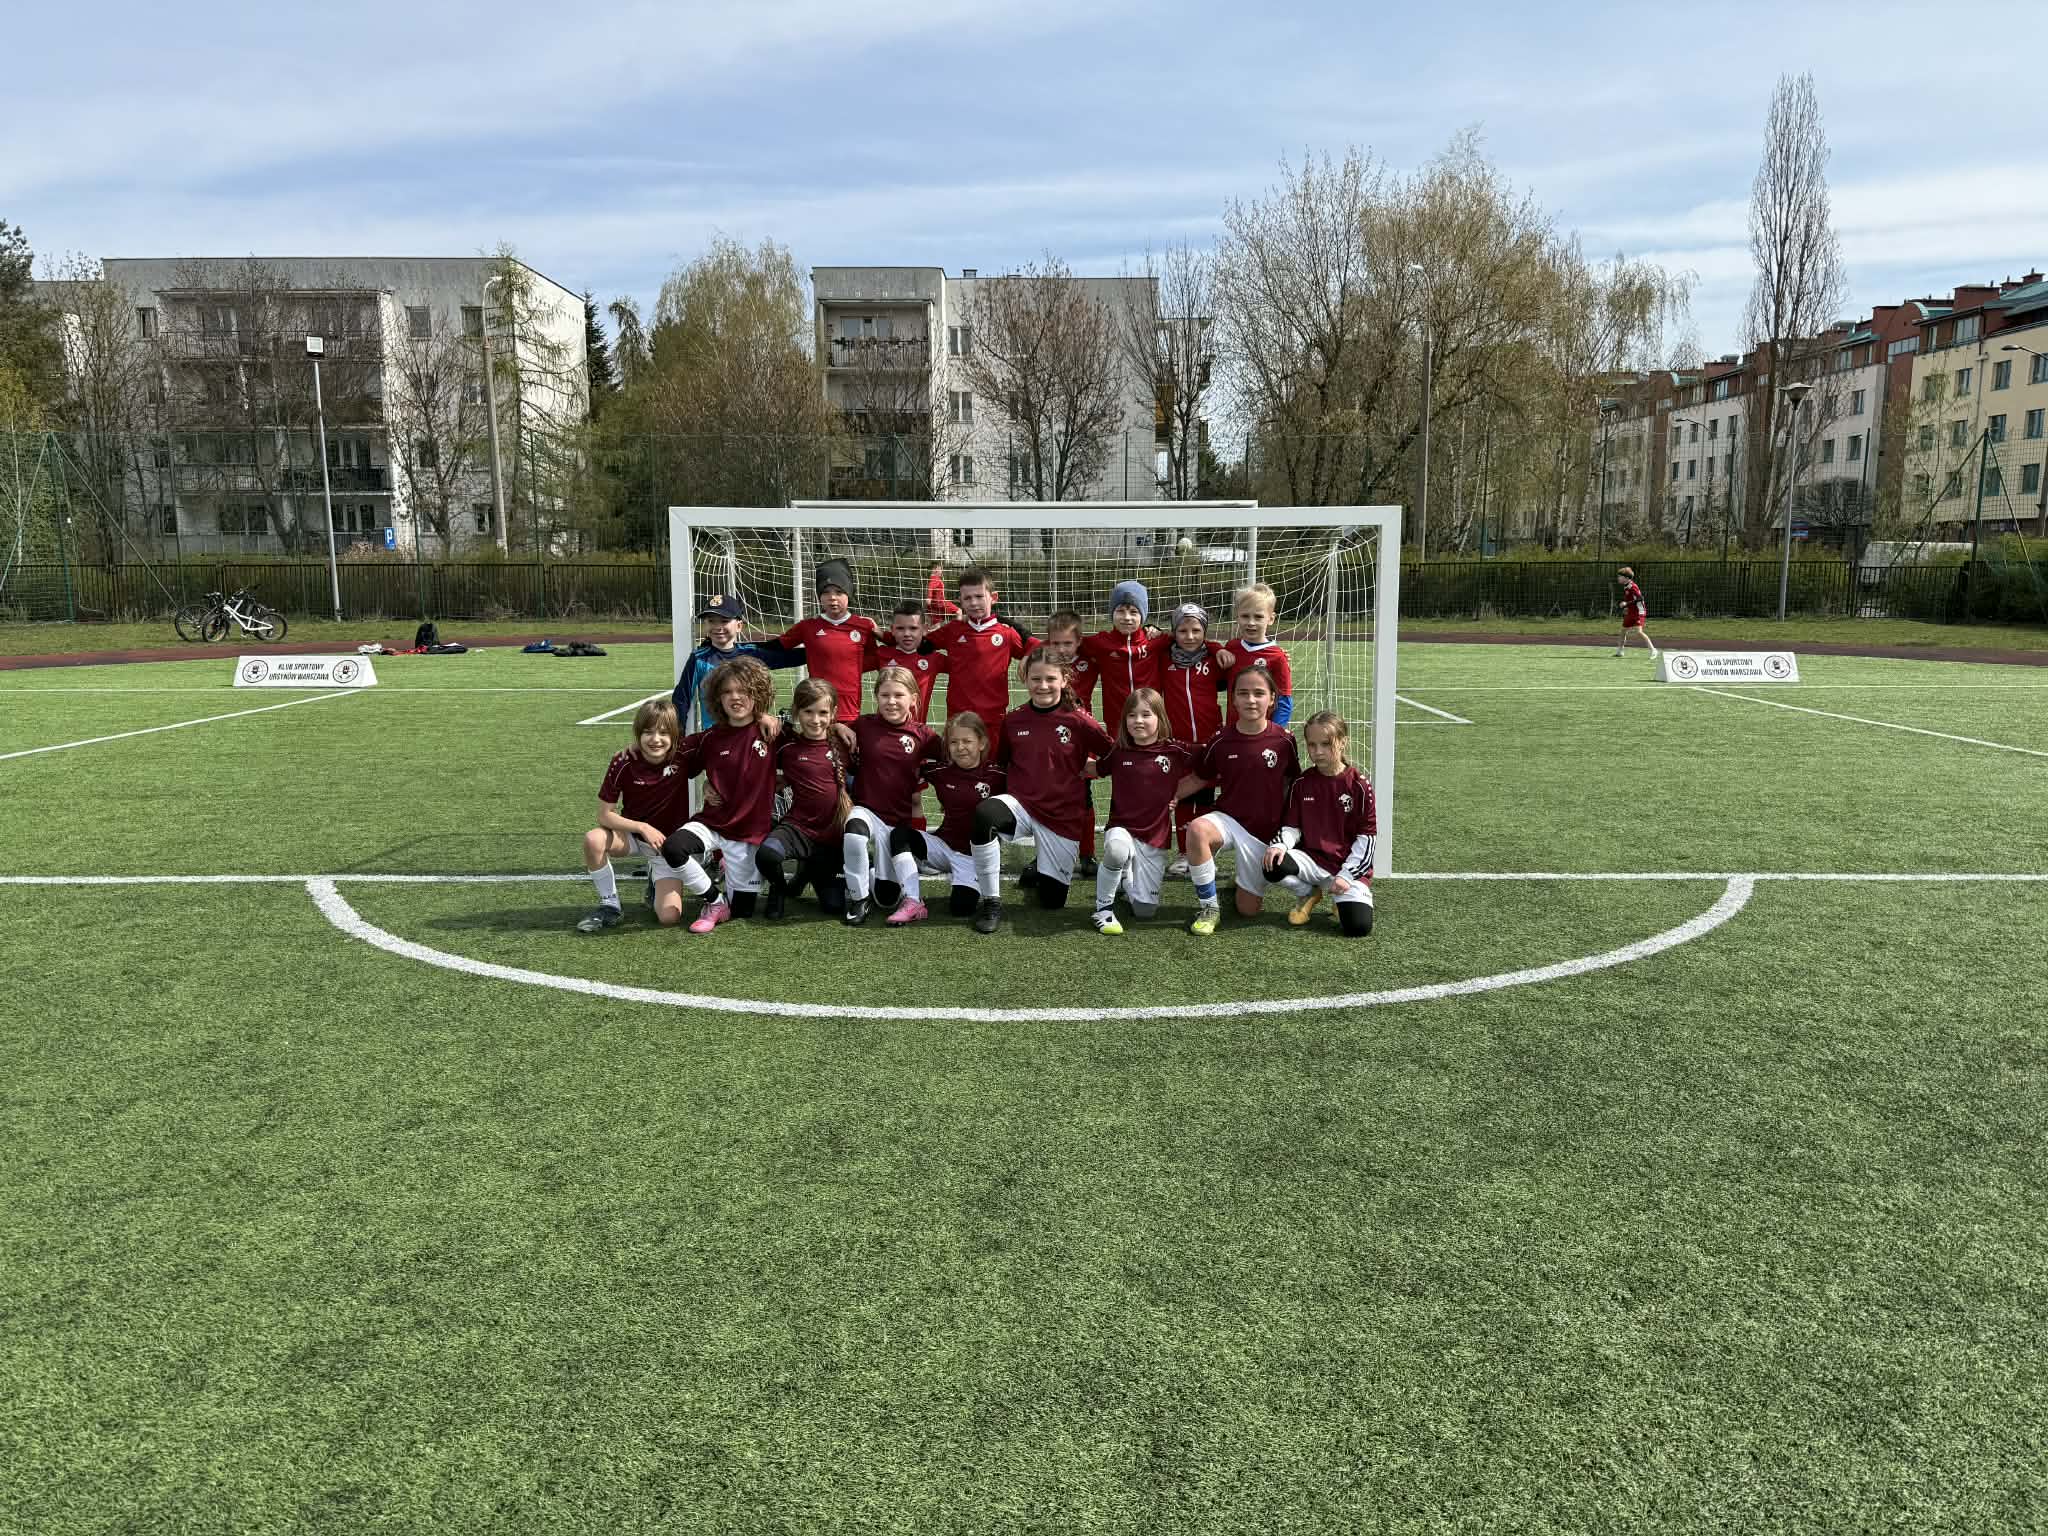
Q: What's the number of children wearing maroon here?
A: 9